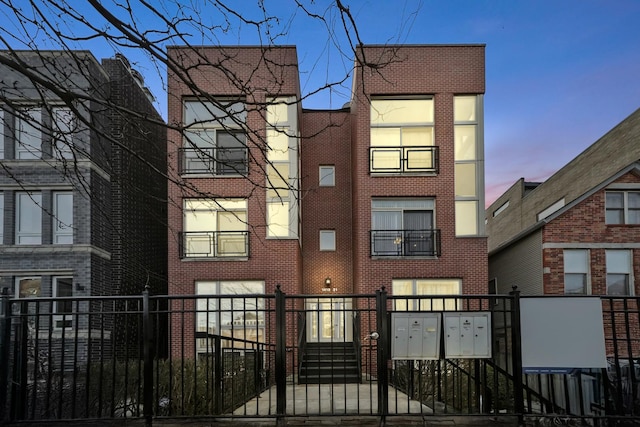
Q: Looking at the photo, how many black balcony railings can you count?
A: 4